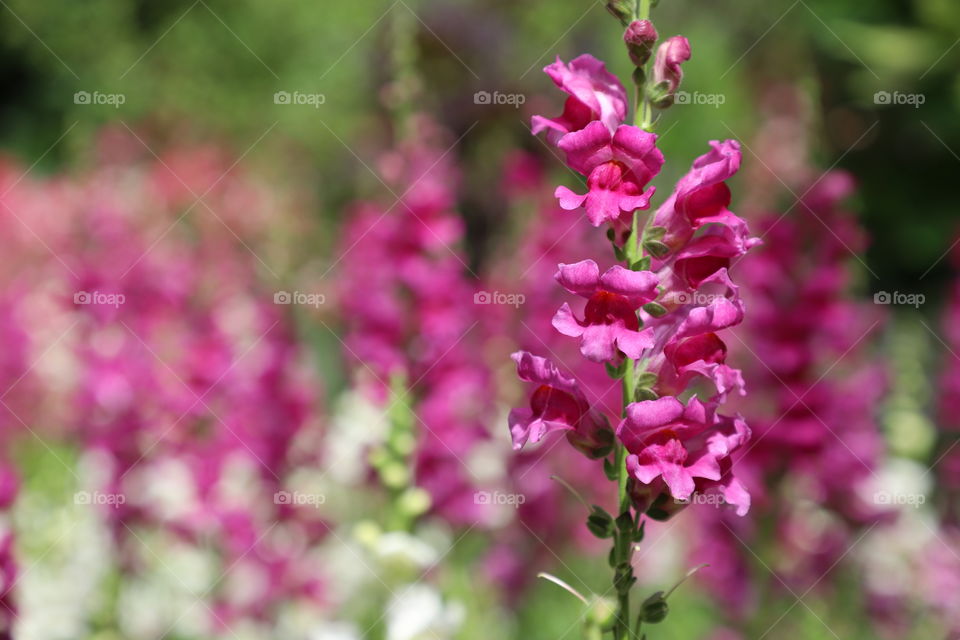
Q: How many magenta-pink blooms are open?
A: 9